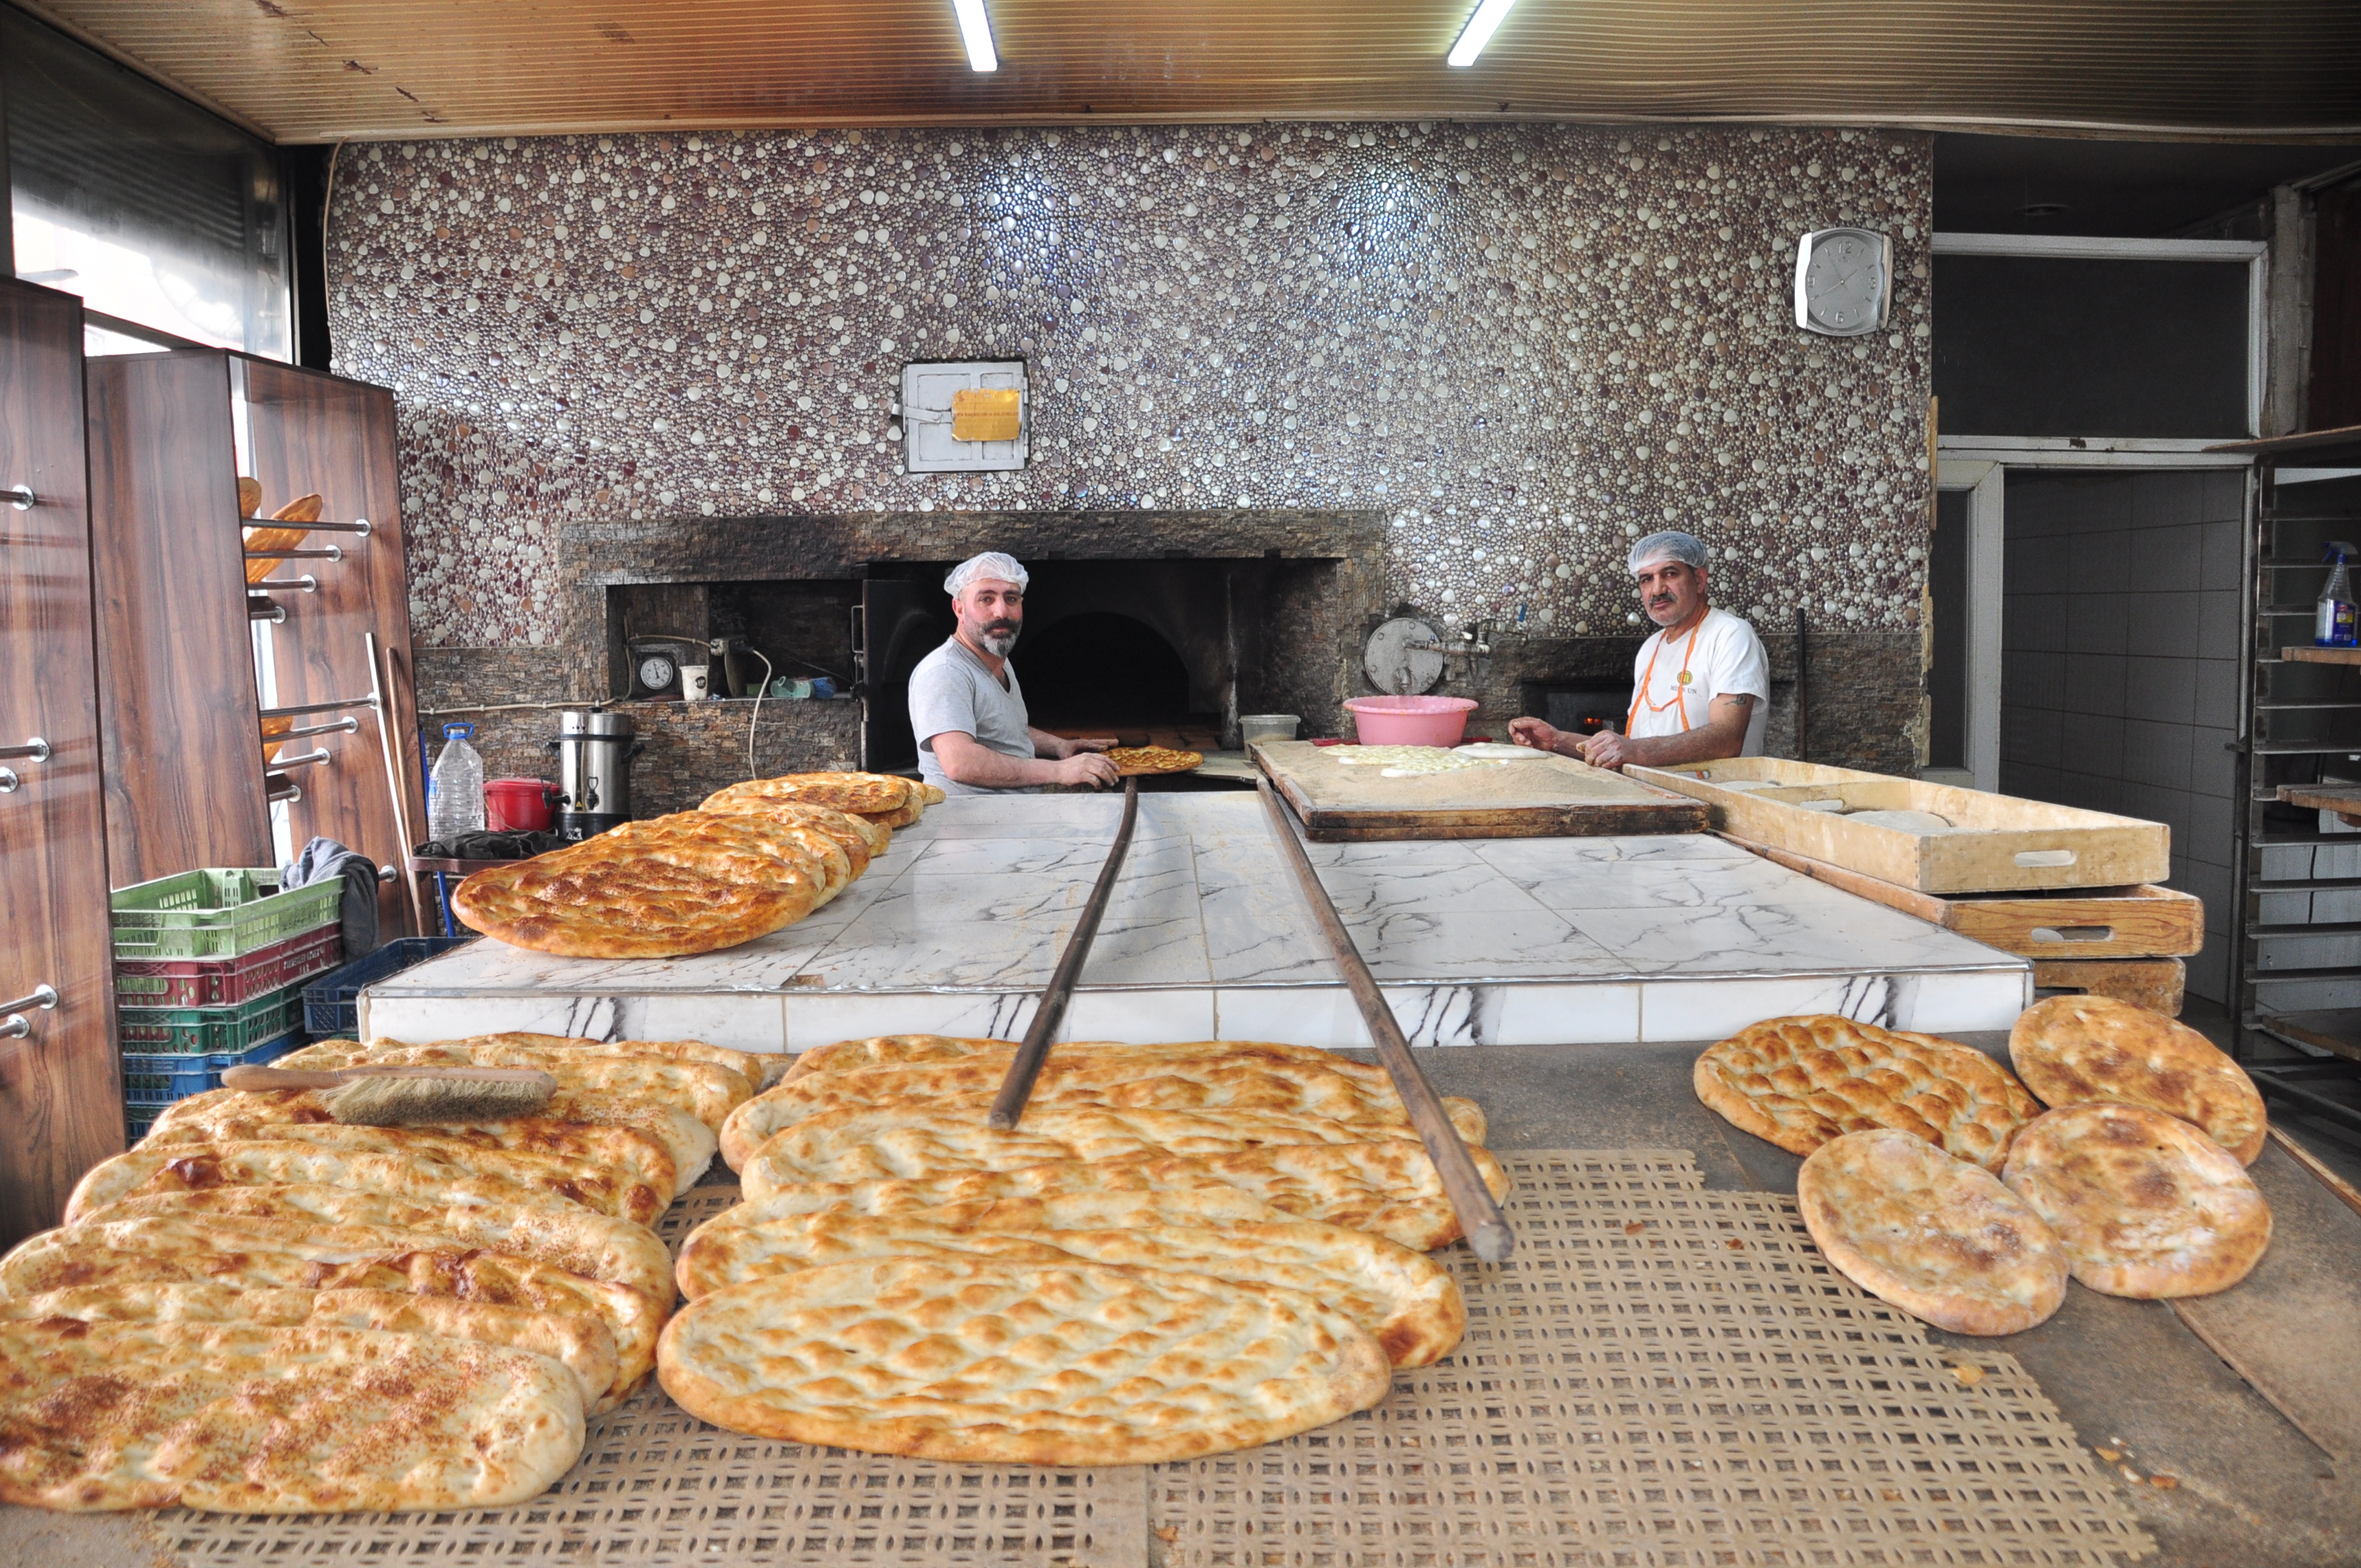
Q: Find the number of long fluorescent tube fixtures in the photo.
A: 2